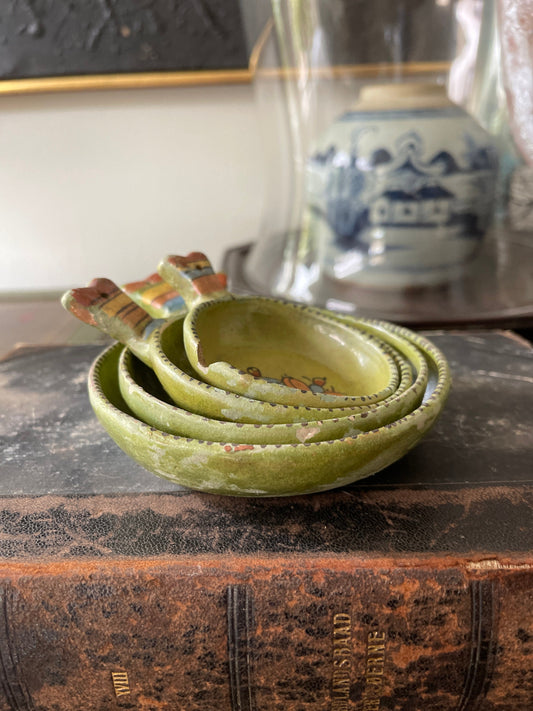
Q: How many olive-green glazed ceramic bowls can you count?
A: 4